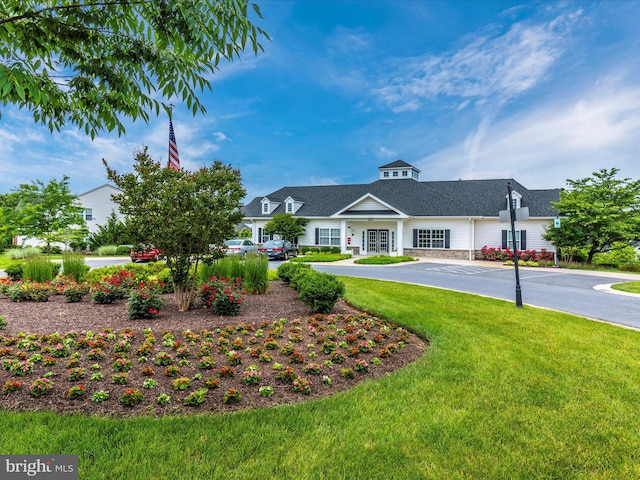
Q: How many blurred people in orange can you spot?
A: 0